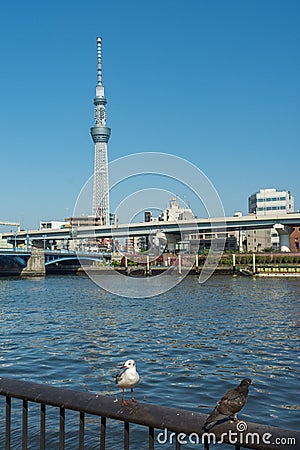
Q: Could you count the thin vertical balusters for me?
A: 11